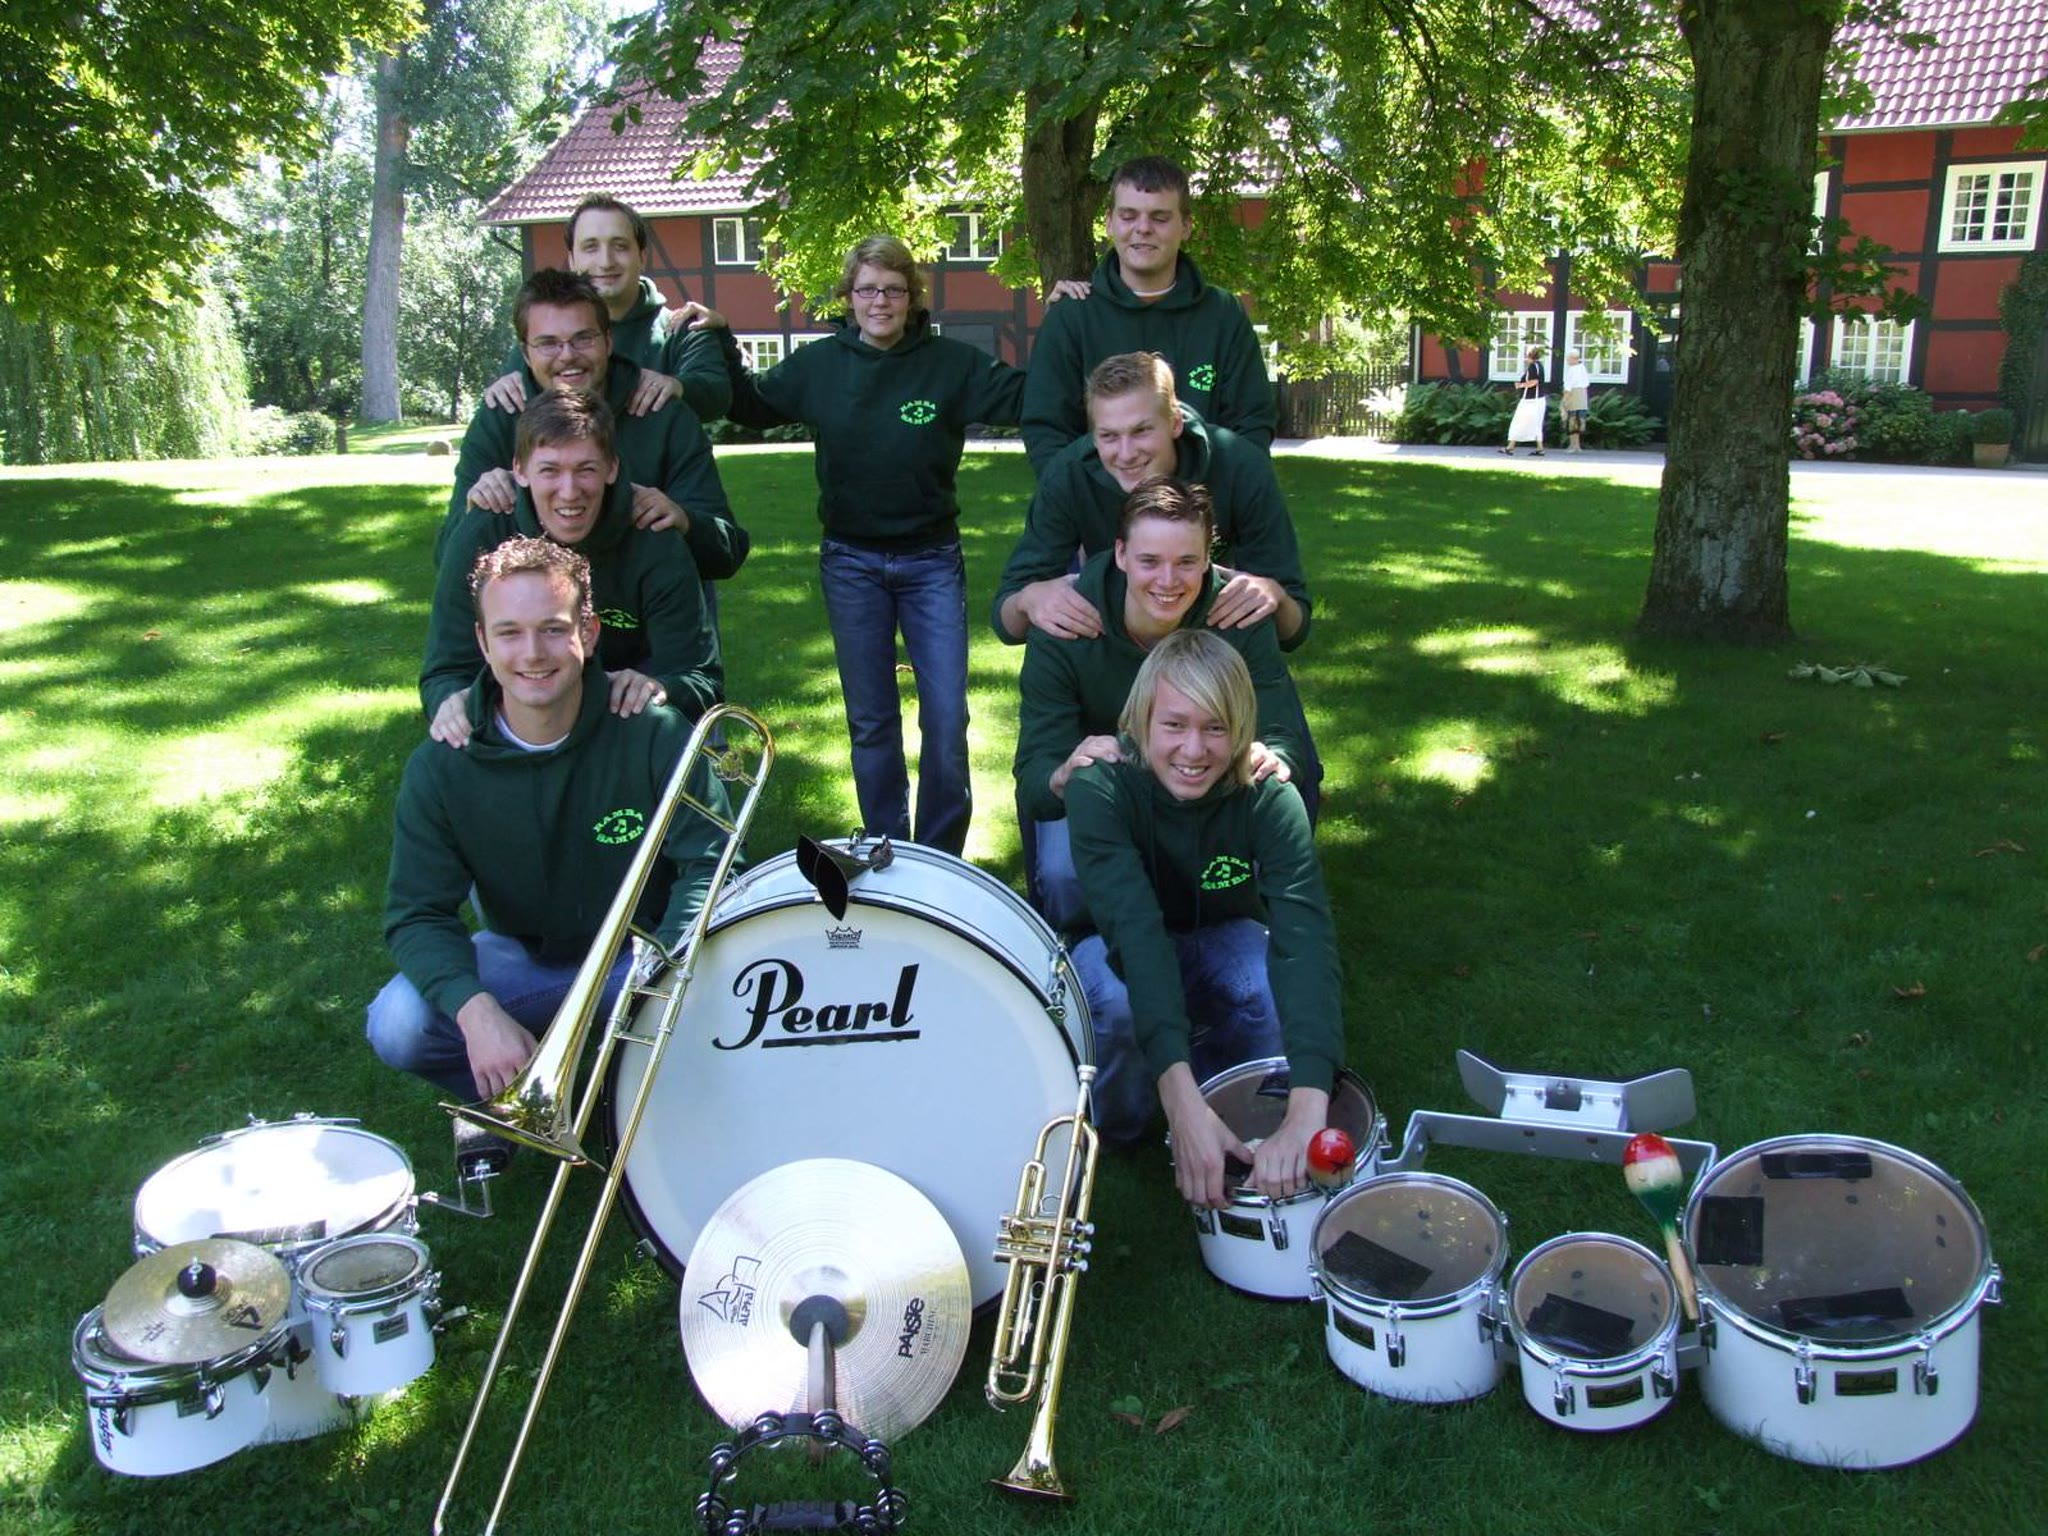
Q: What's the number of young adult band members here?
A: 9